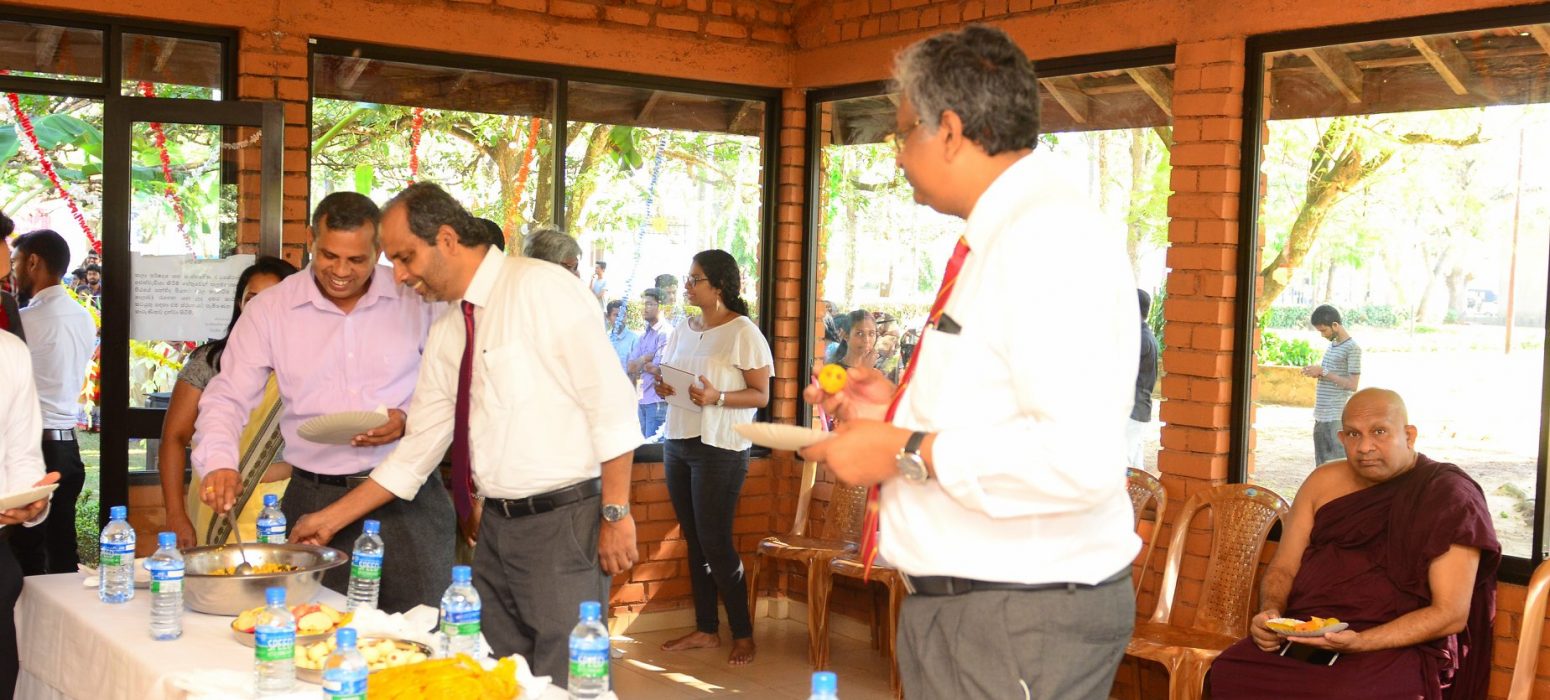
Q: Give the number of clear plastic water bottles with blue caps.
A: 9